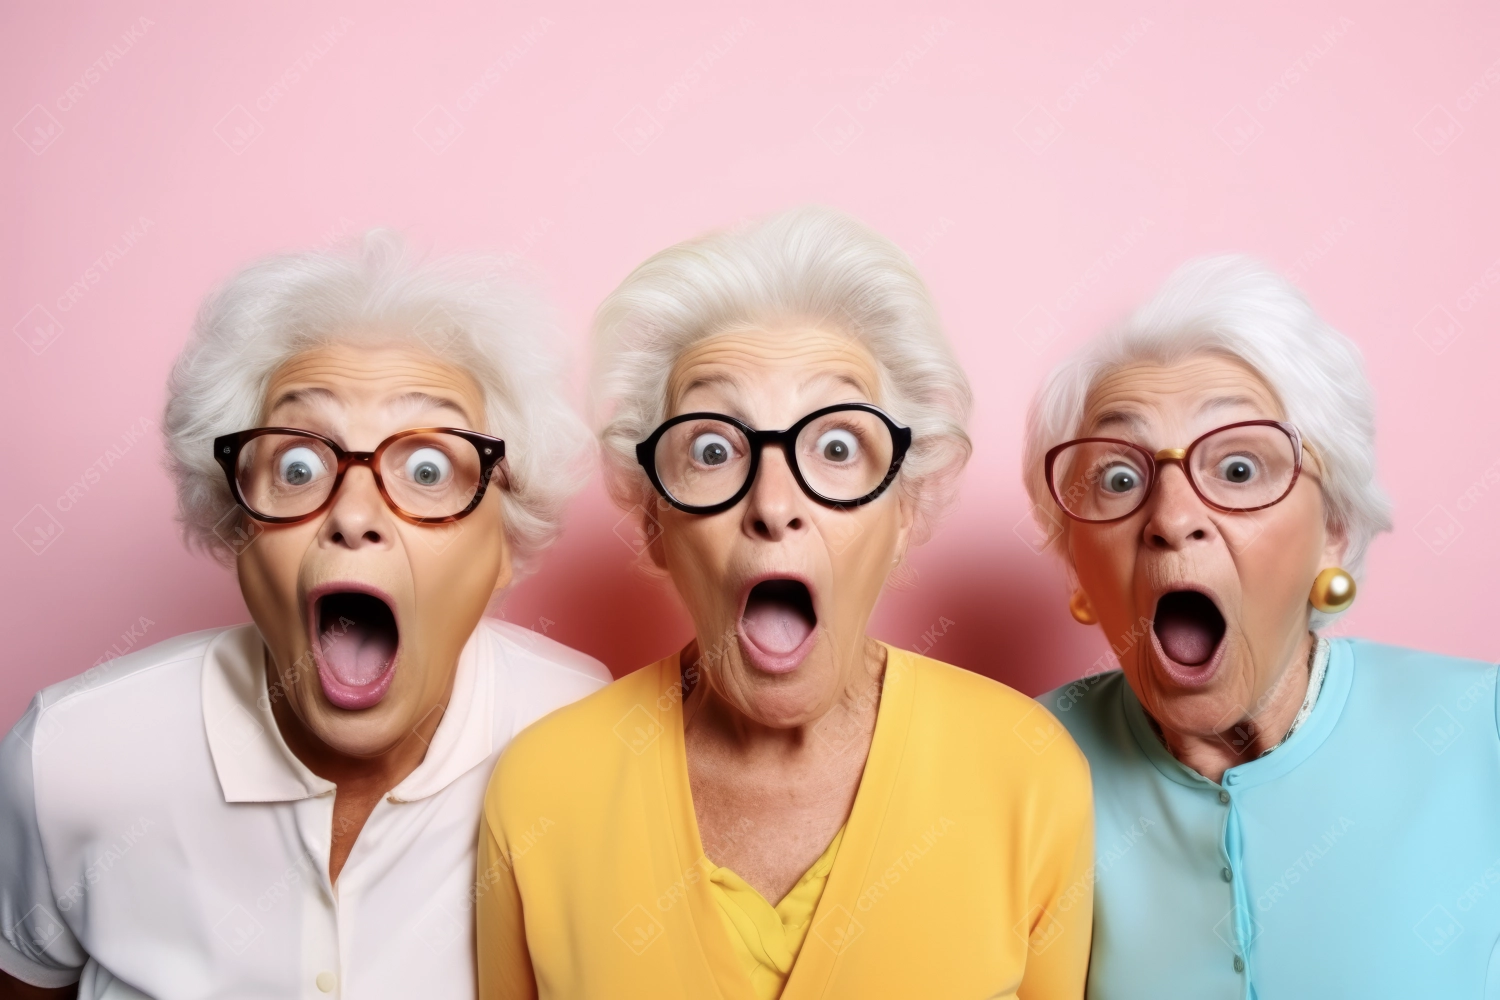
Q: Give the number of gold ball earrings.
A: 2